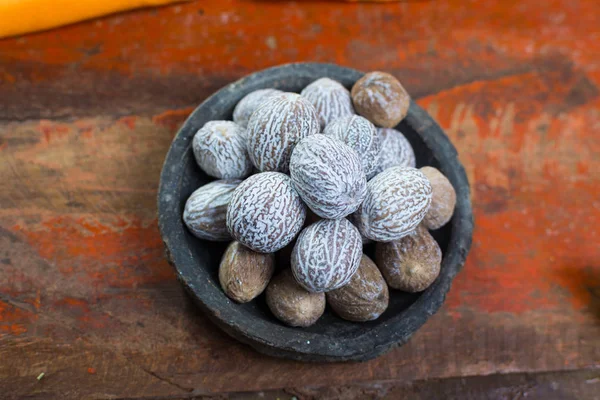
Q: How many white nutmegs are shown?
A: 11